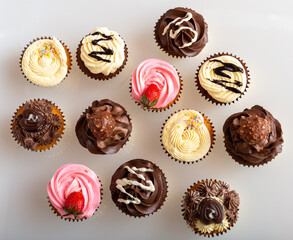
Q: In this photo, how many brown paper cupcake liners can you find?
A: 12